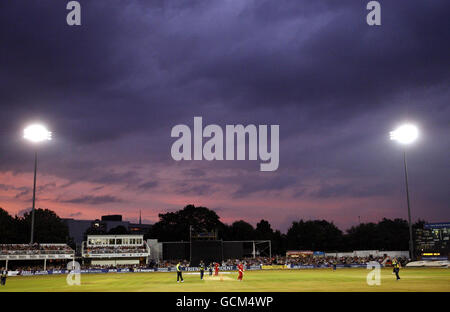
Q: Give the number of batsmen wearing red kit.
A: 2